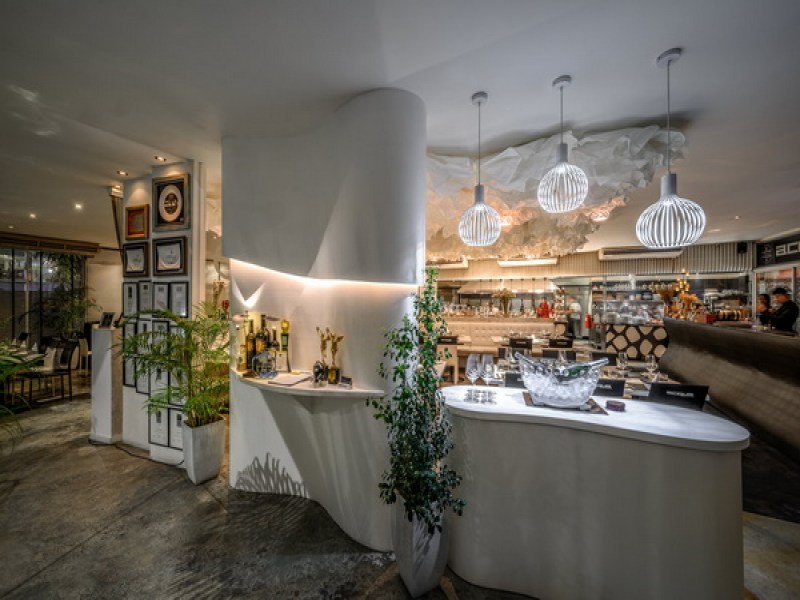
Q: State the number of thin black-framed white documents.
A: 14